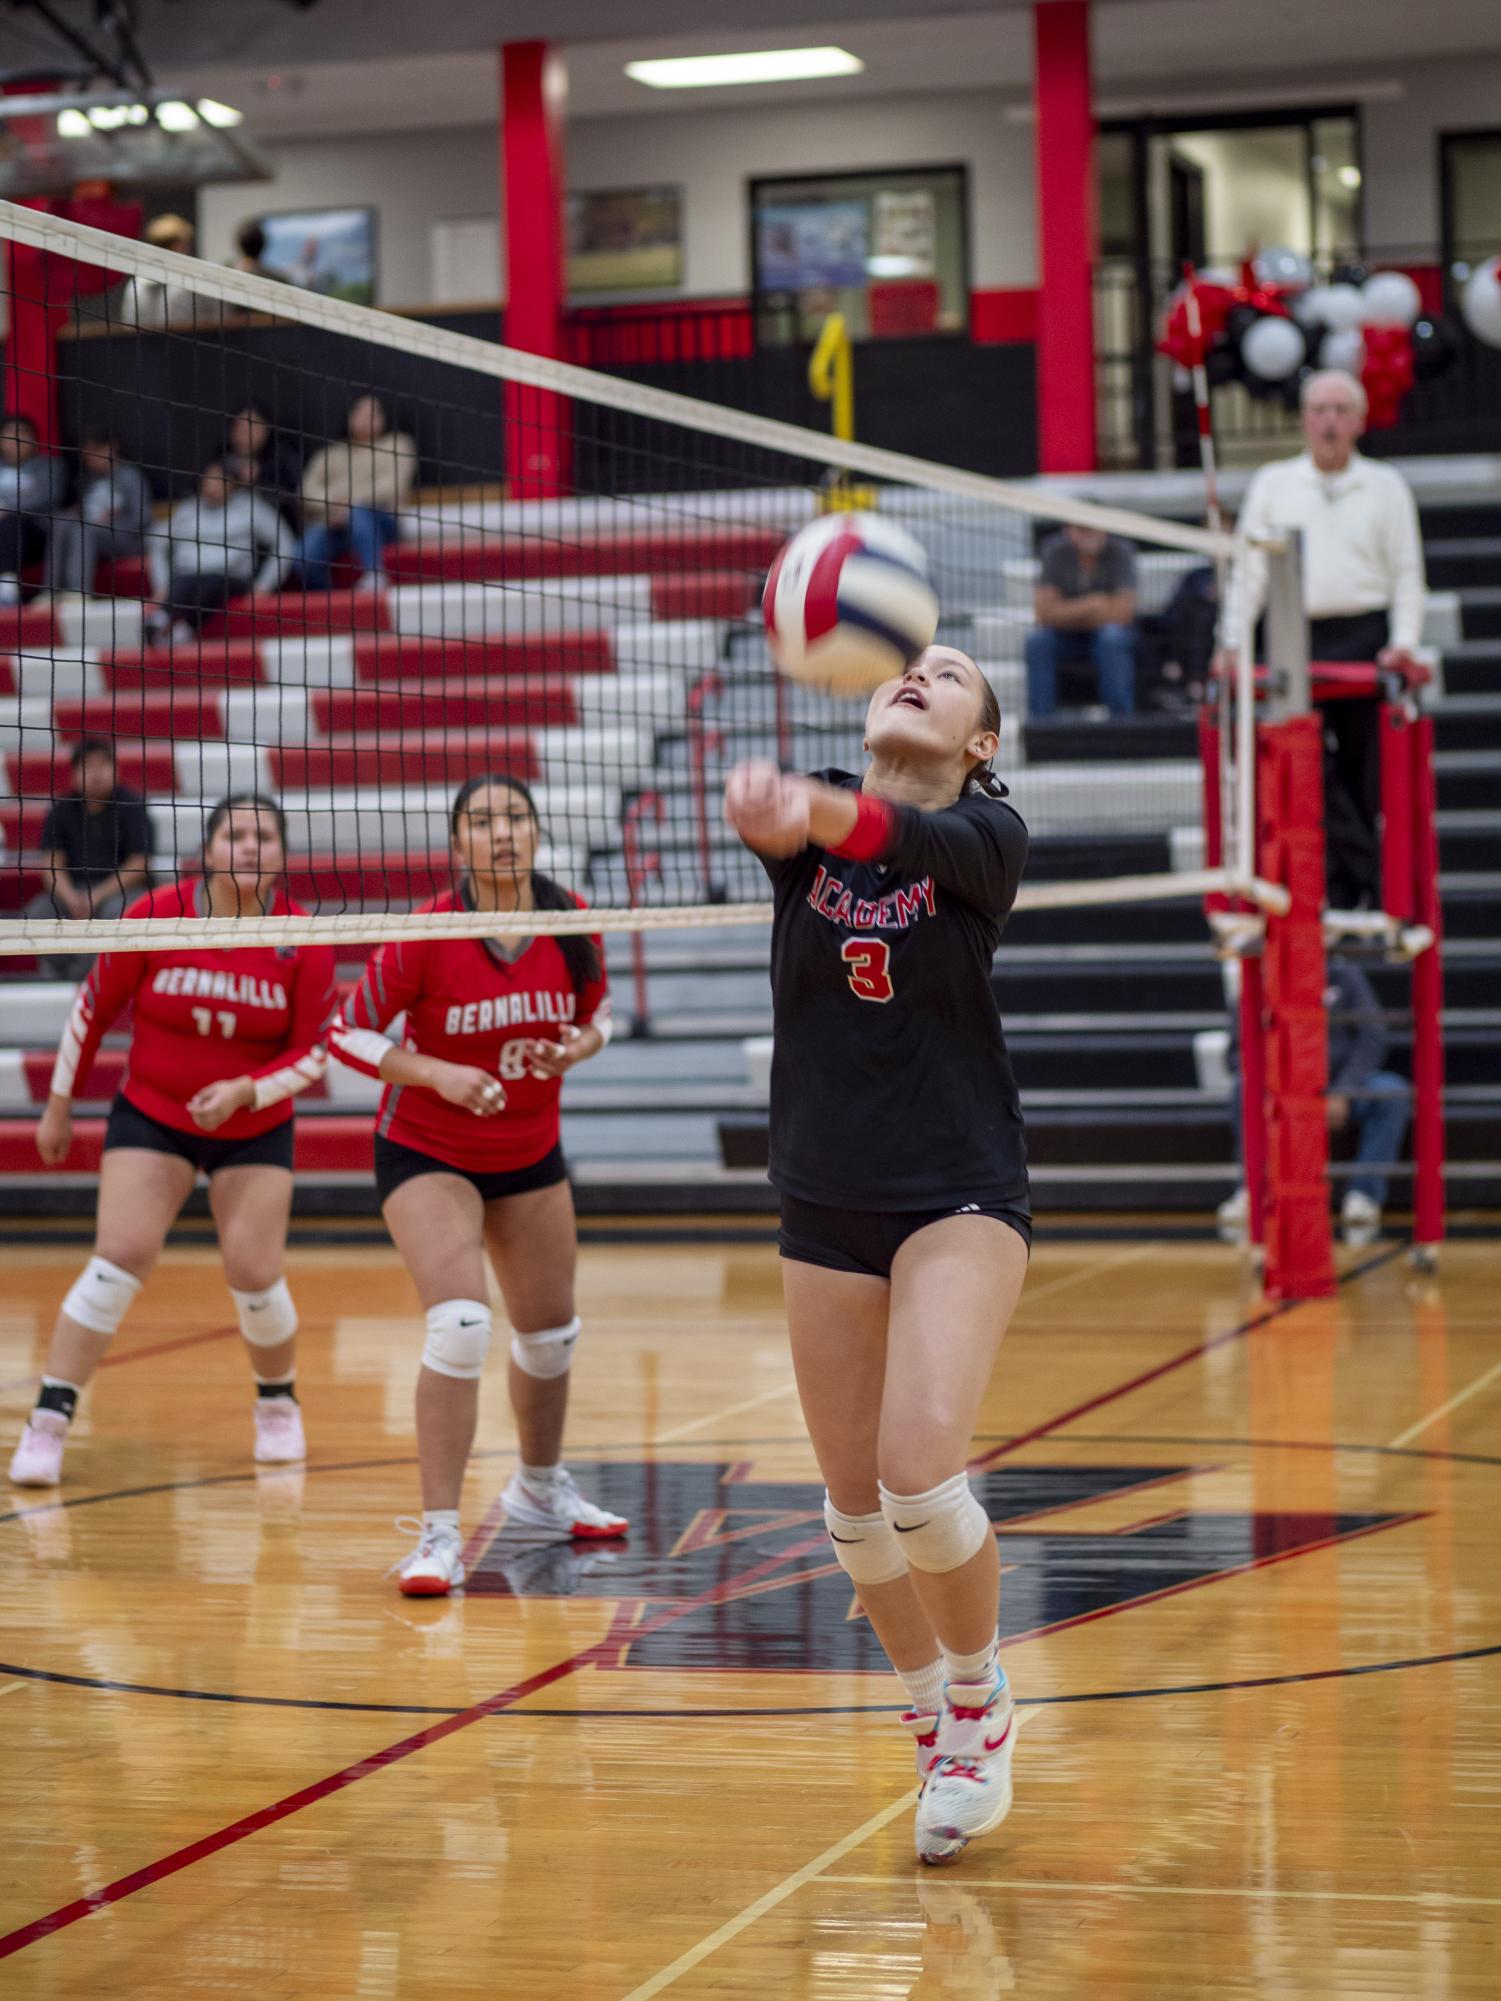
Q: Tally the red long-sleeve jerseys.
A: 2